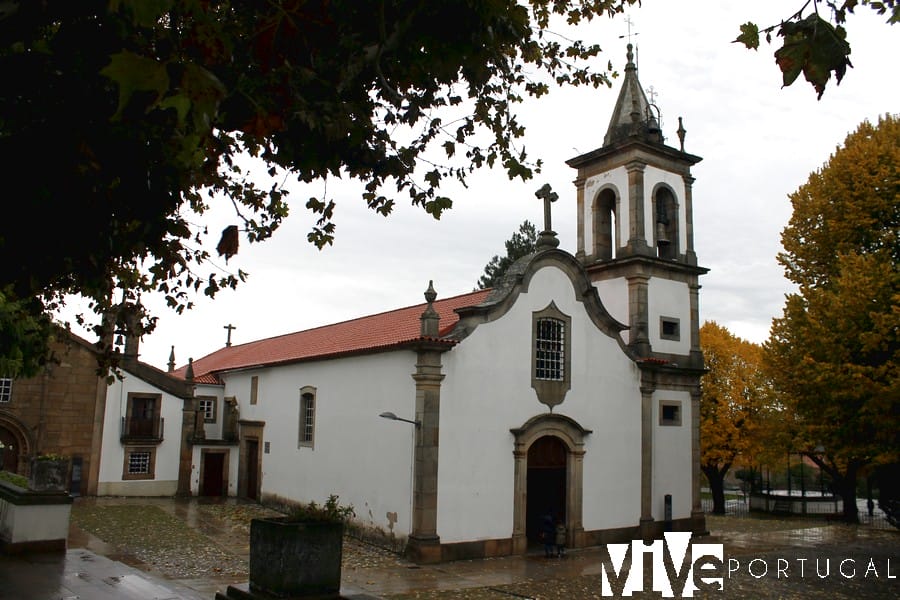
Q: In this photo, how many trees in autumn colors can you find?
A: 2